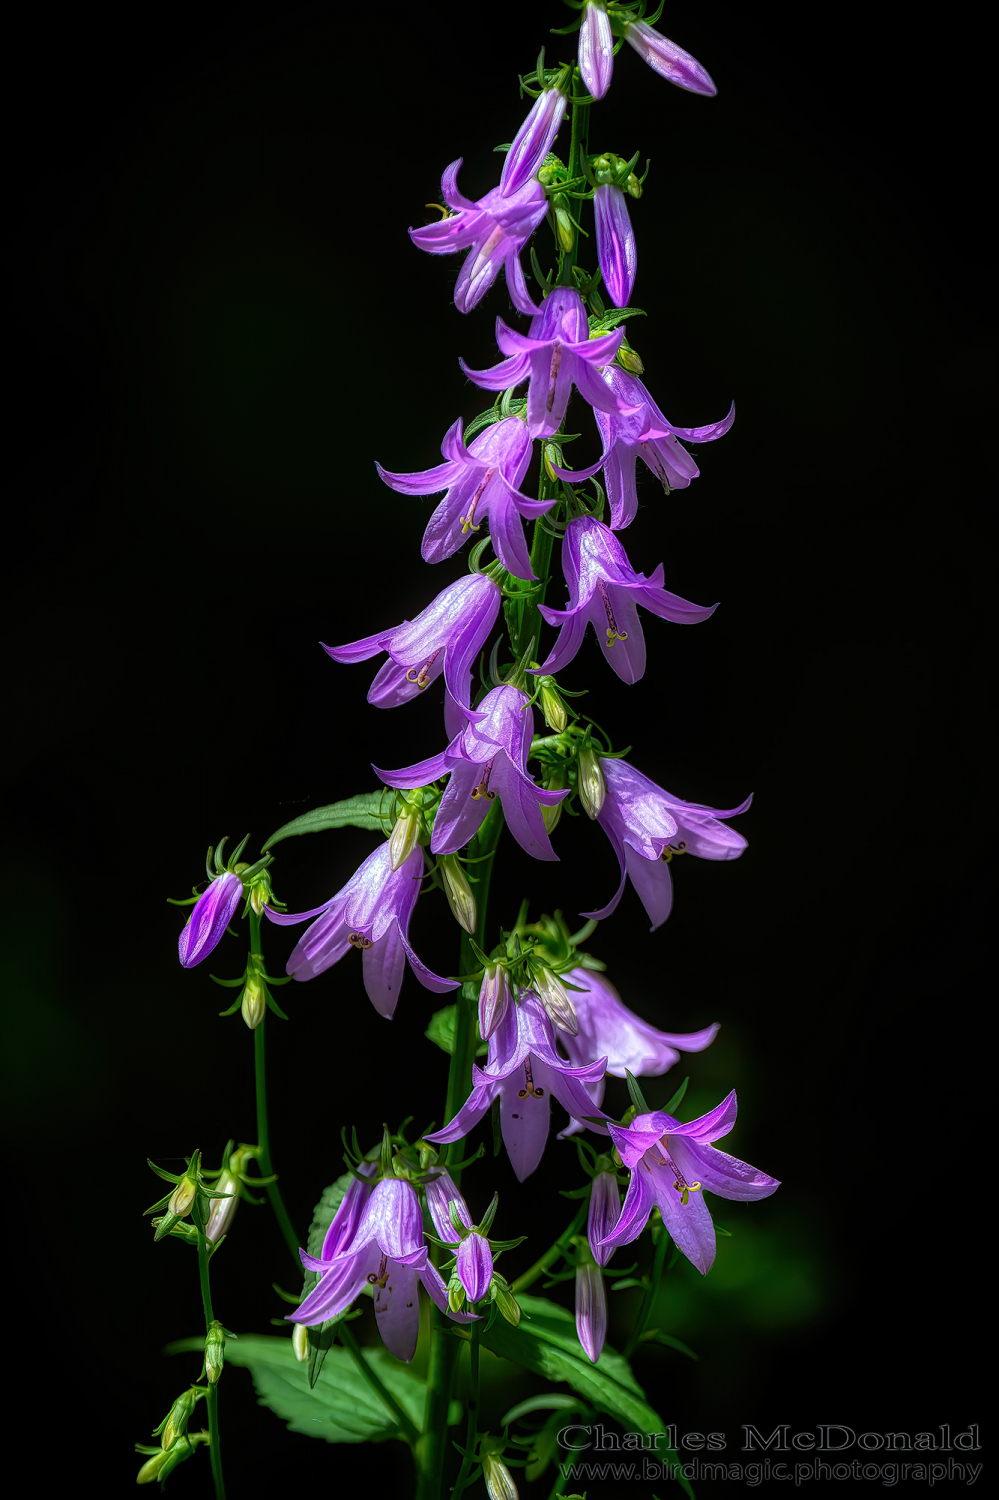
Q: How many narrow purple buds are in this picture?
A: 11